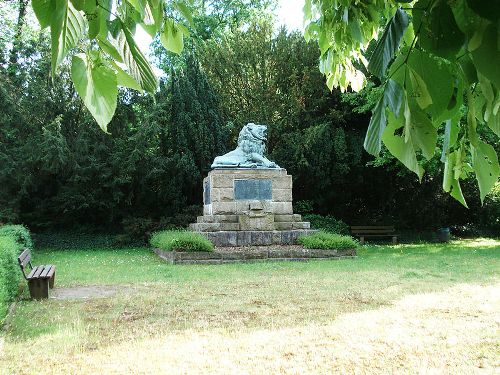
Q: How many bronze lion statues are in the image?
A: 1